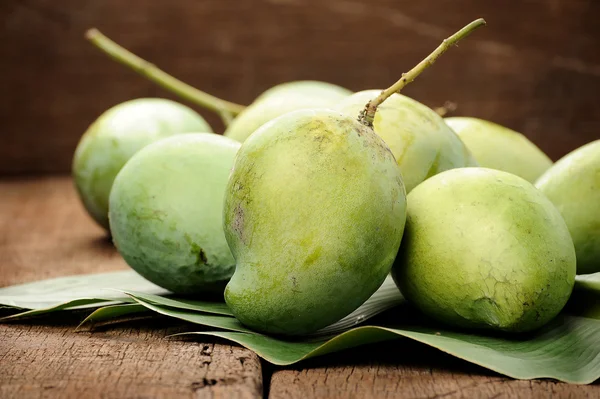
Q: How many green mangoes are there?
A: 8